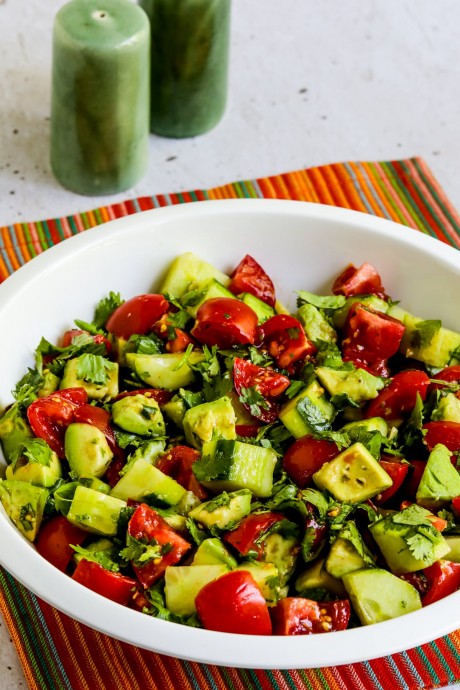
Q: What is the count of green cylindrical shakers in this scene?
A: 2